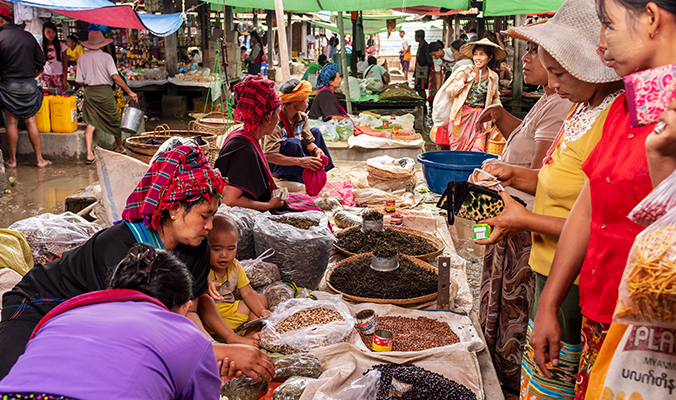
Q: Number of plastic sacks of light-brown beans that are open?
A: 1